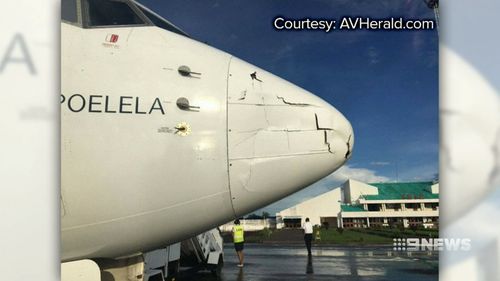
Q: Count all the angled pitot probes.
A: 2